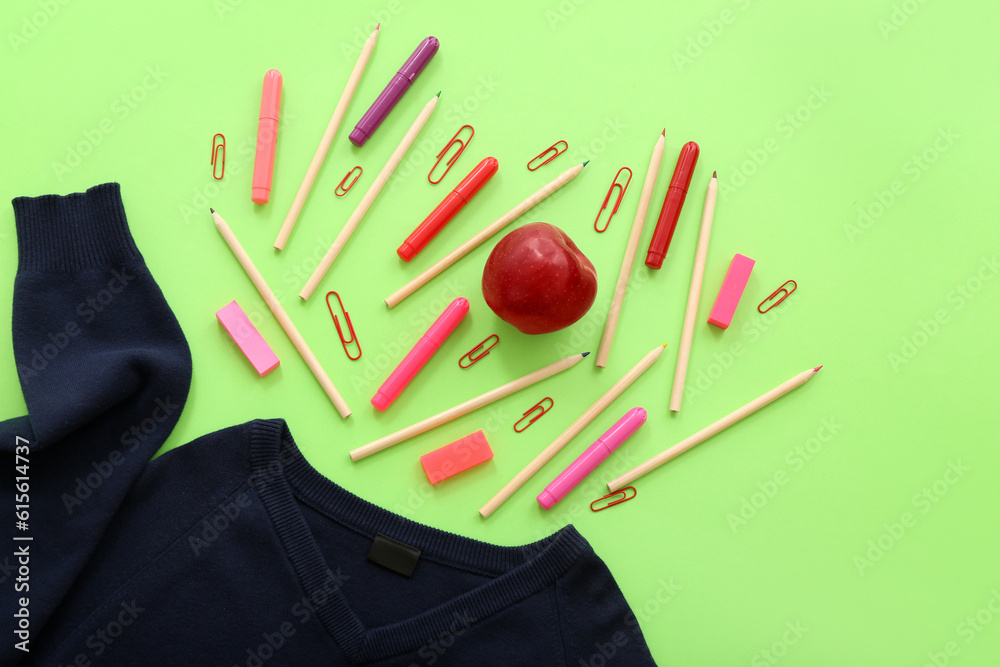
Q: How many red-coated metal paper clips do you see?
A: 10